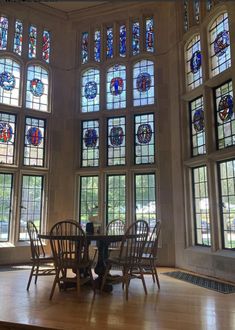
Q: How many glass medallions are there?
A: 14